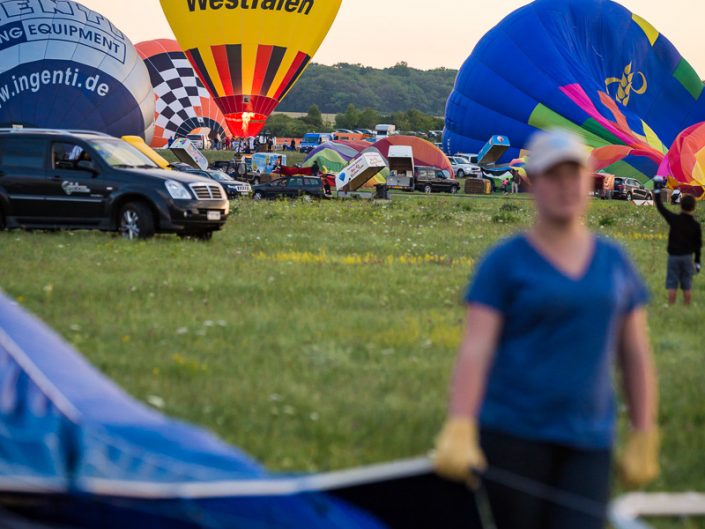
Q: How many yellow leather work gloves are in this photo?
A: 2